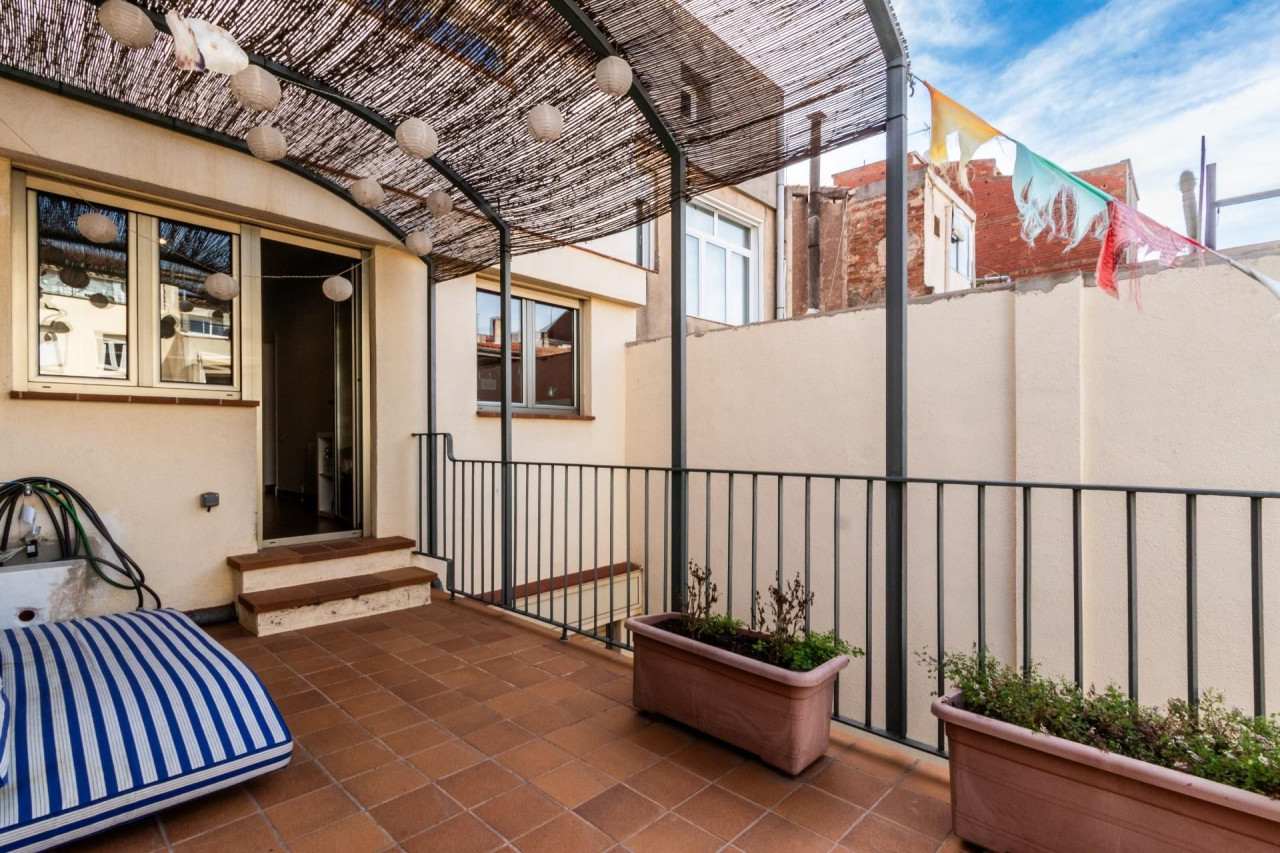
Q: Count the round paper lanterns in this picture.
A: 12